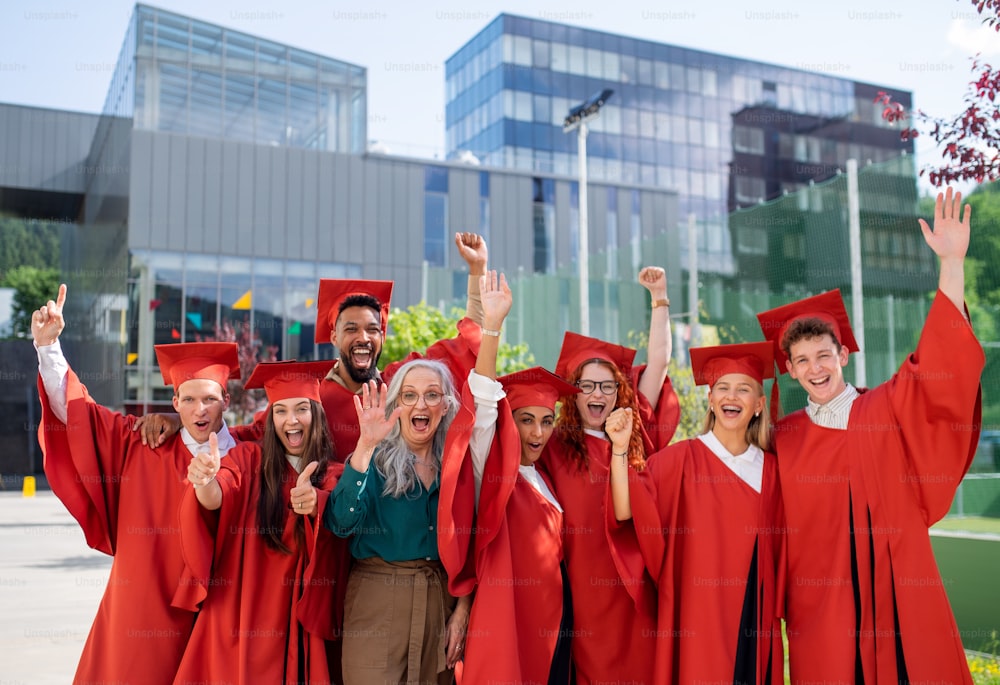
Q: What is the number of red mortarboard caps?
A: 7